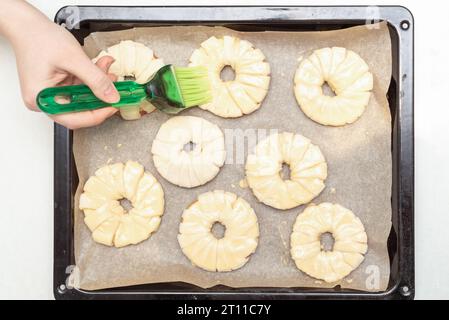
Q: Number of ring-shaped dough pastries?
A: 8